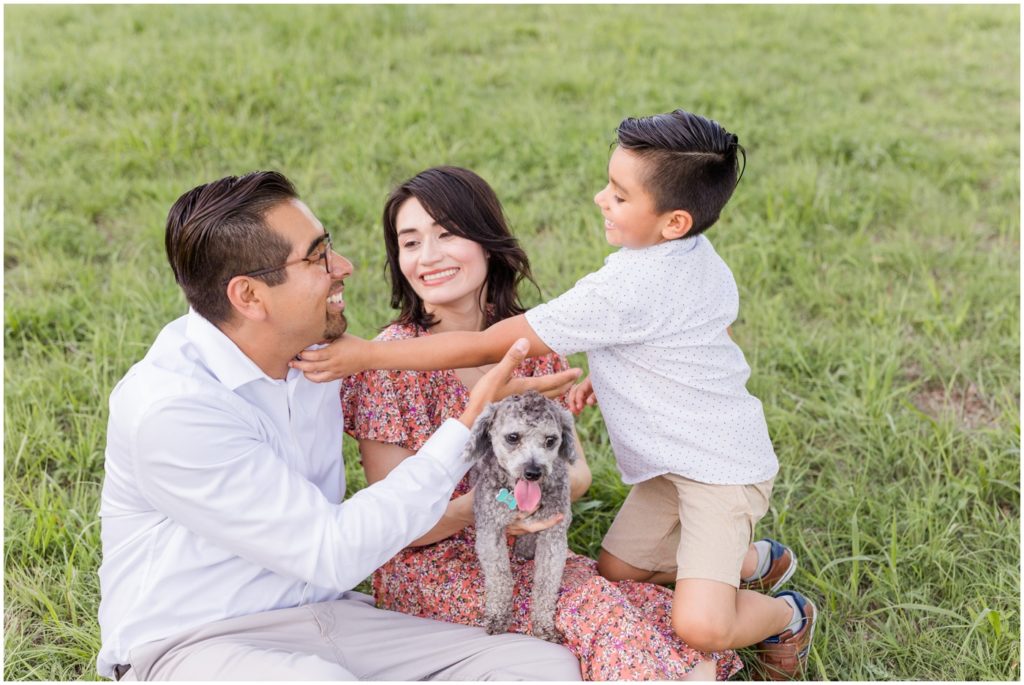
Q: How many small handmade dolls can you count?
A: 0